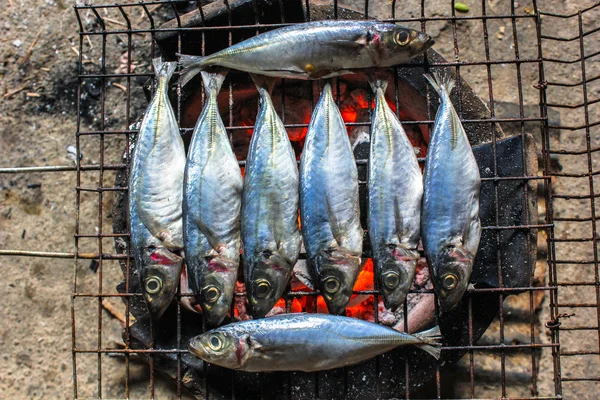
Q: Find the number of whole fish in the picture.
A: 8